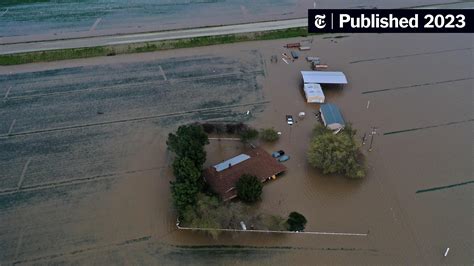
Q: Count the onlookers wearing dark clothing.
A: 0